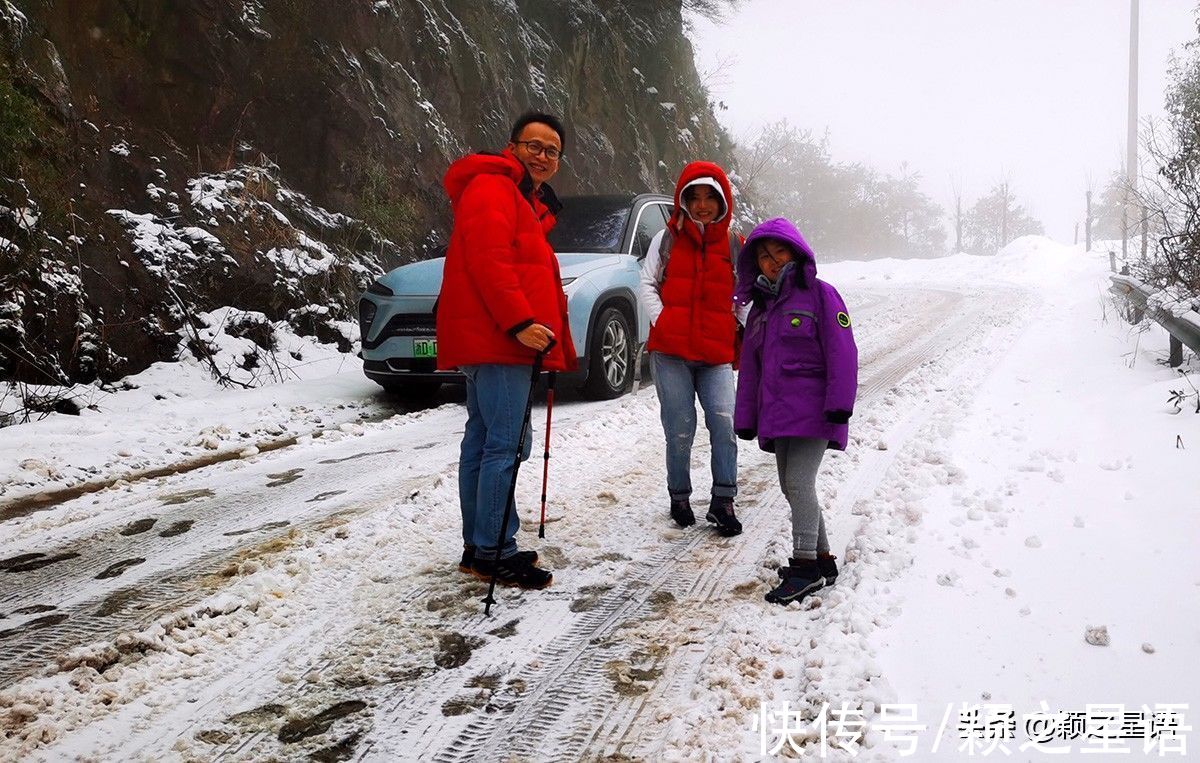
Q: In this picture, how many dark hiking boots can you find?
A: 6